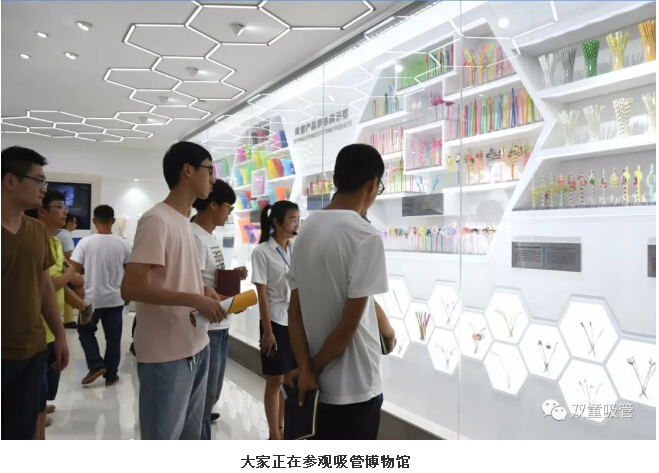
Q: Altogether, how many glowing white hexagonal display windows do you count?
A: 12